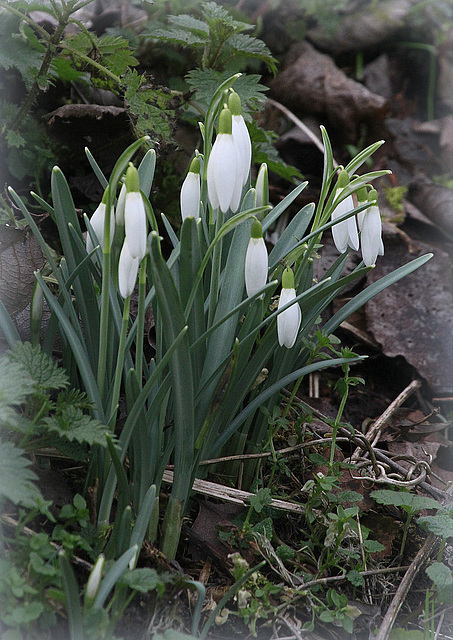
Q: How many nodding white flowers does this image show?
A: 11